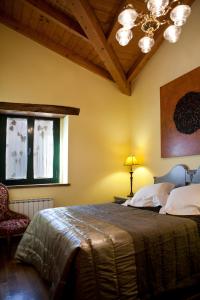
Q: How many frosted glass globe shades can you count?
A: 6